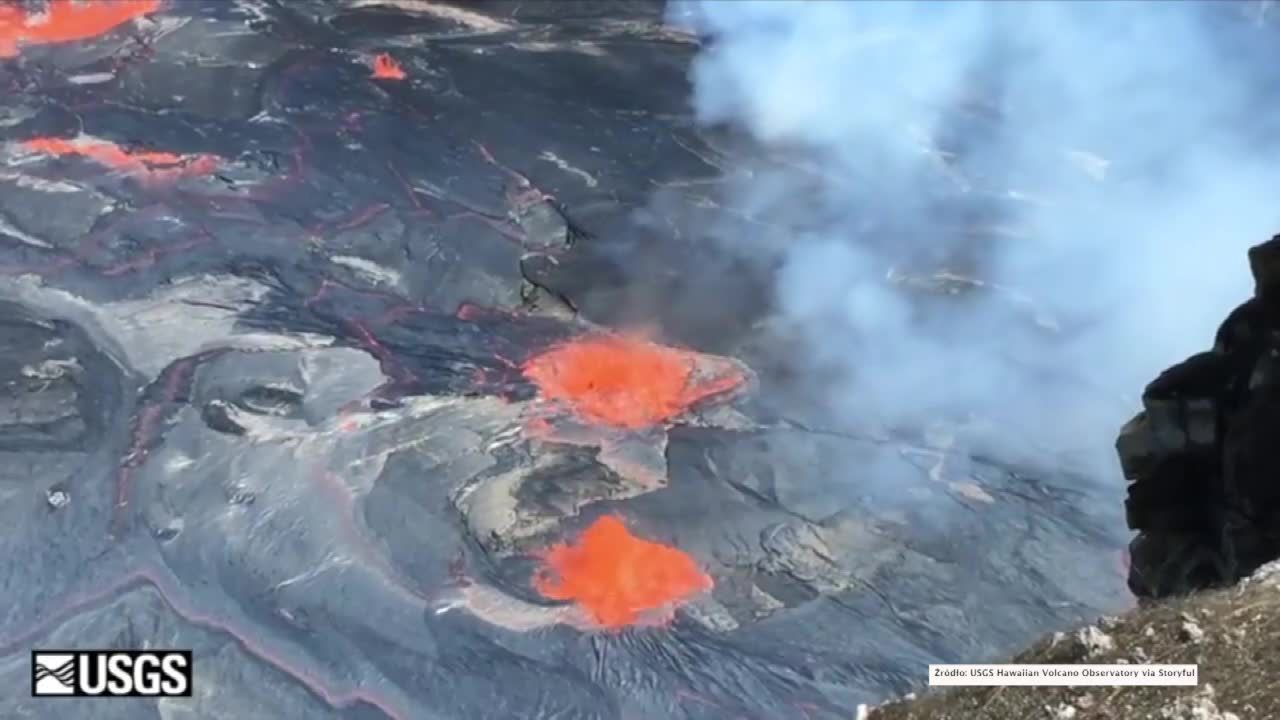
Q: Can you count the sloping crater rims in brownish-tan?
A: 1